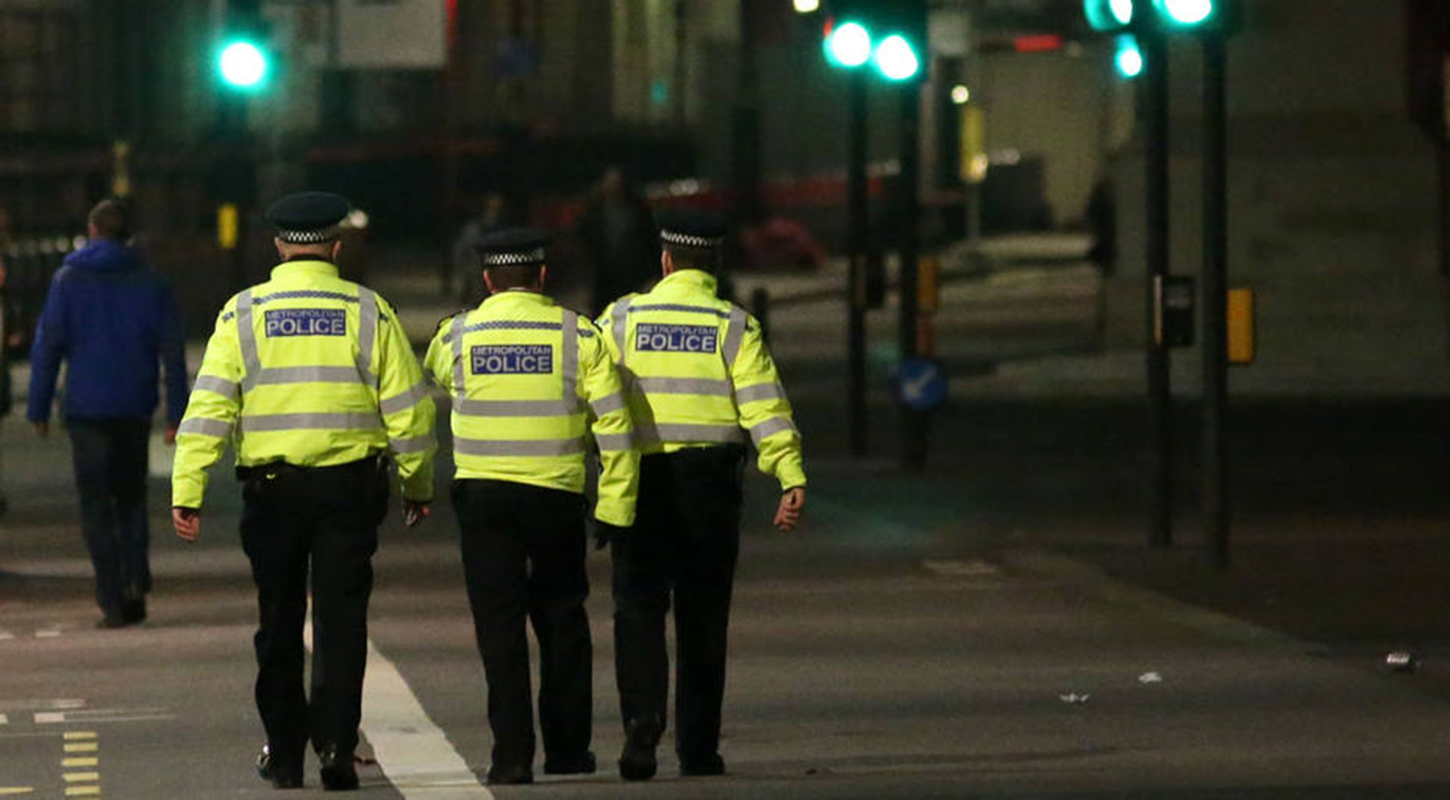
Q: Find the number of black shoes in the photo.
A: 8